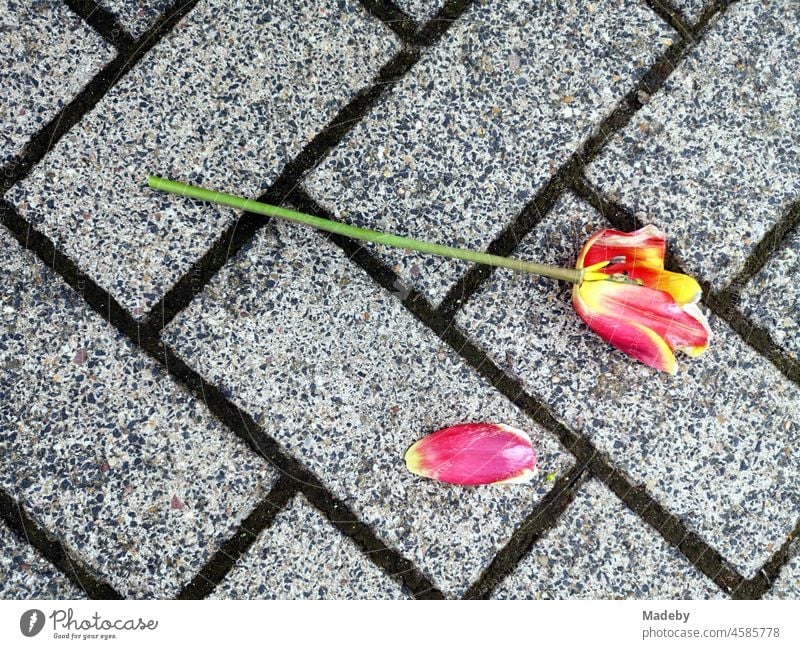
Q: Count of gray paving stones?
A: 15